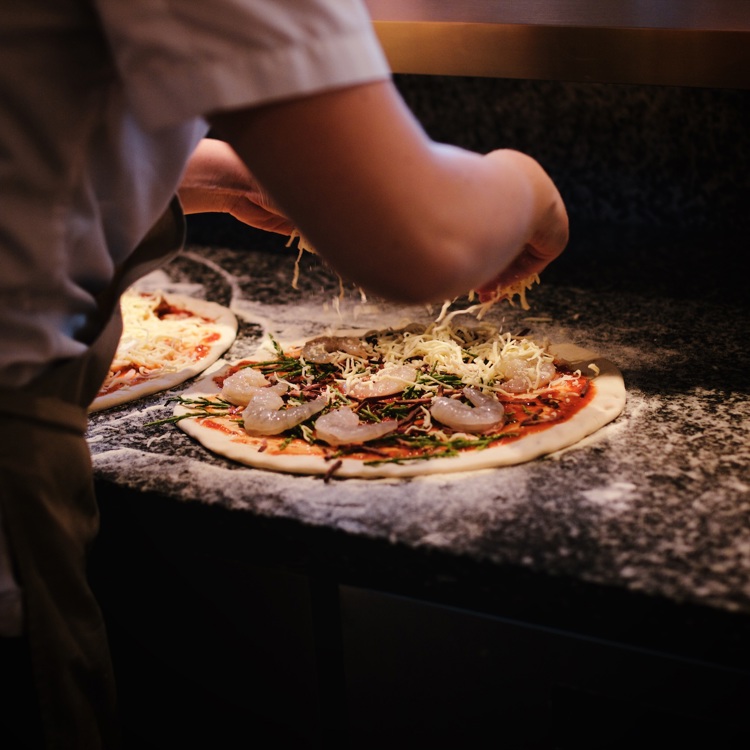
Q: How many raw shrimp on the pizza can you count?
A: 7